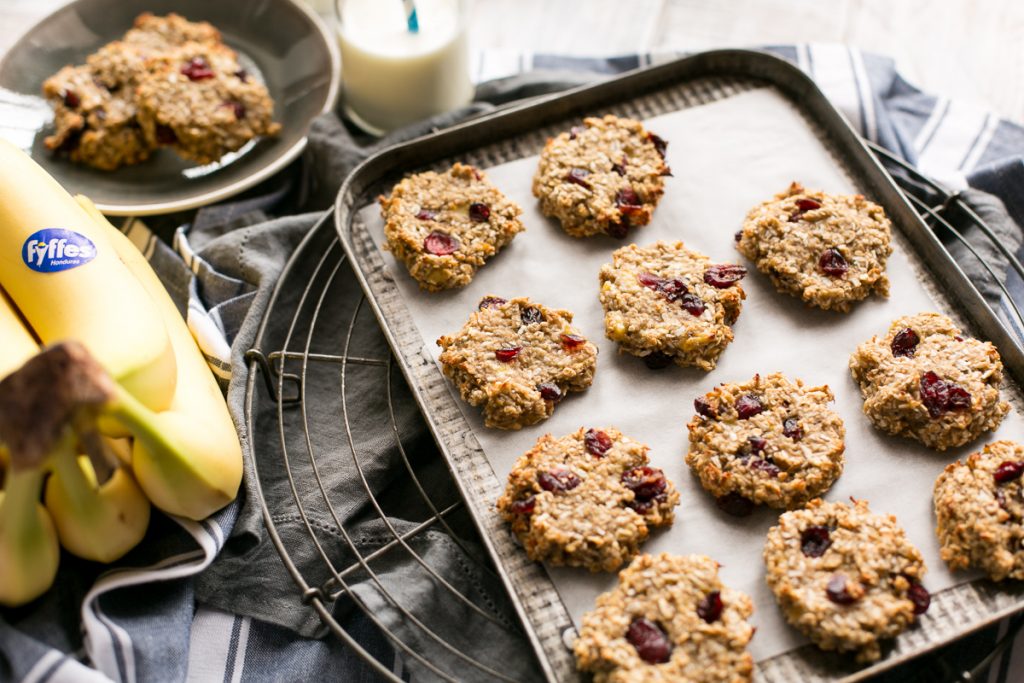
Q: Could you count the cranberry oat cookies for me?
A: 14